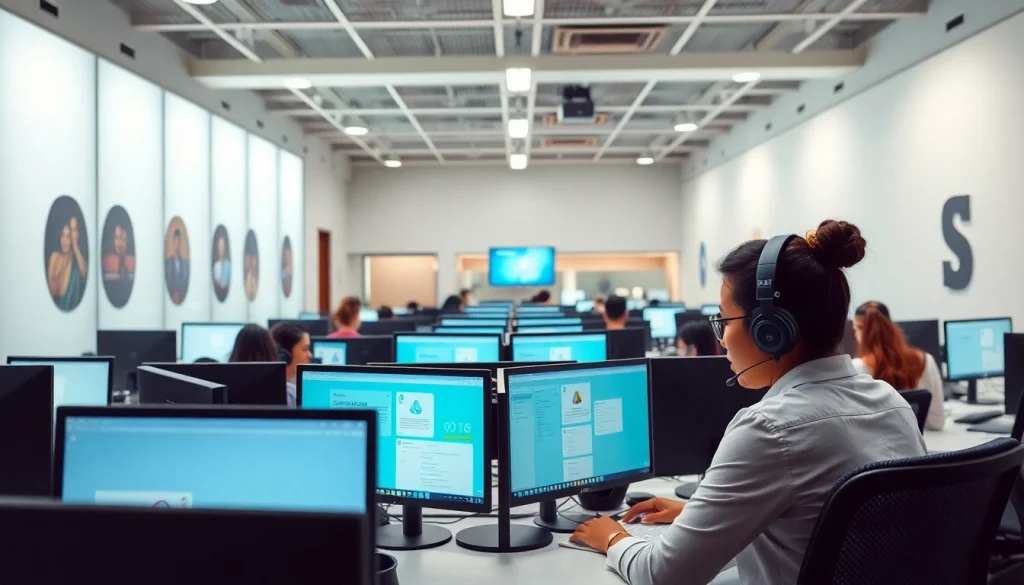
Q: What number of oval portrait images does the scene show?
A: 6